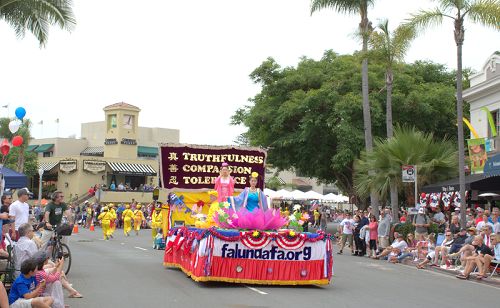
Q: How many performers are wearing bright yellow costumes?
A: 5